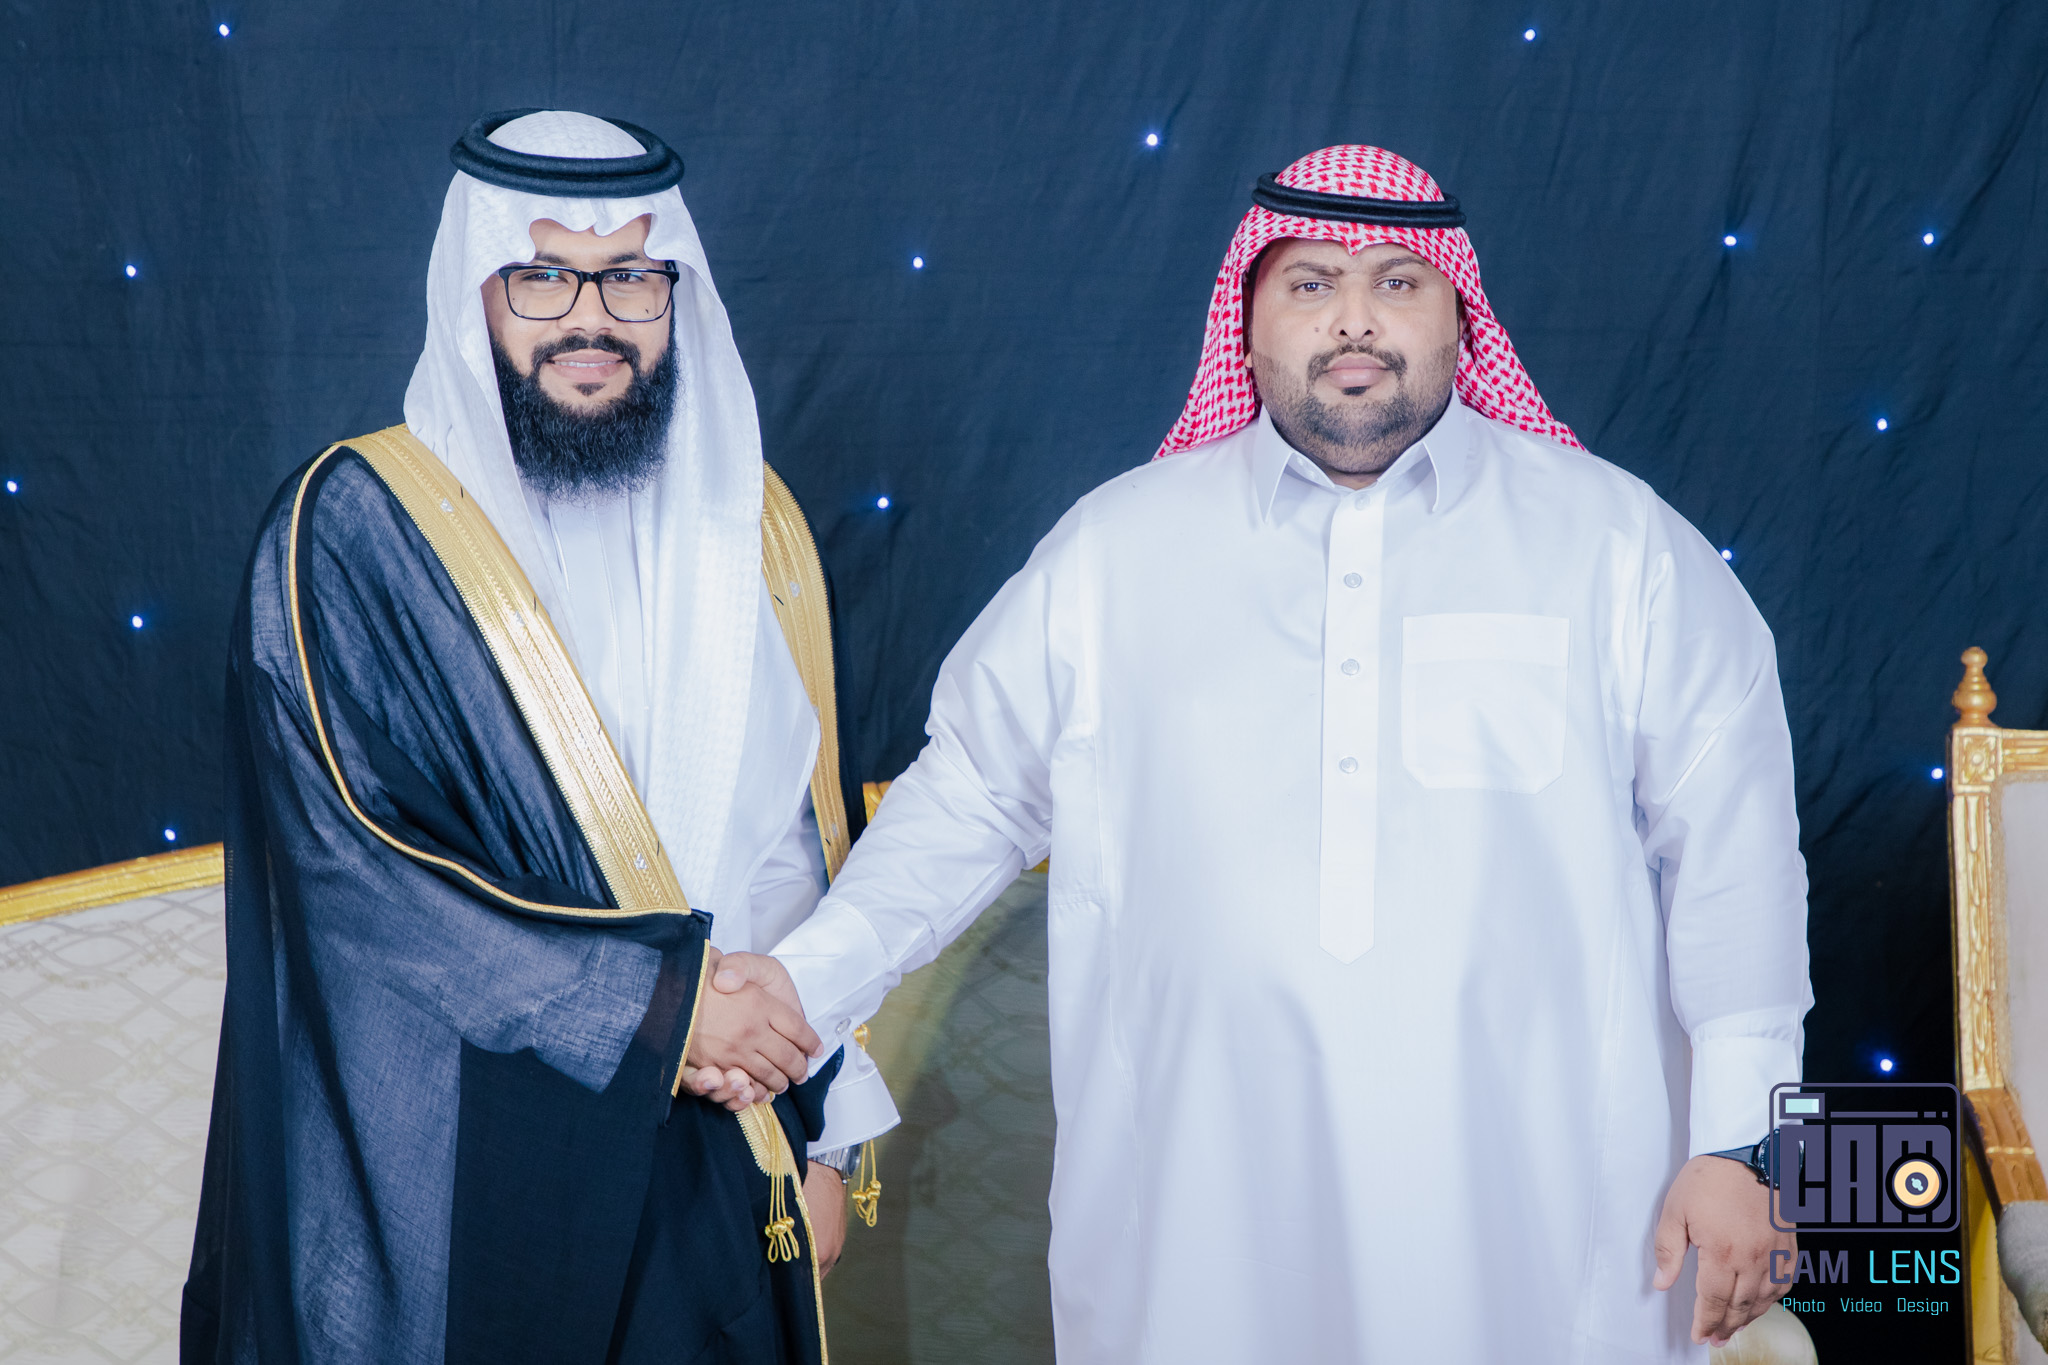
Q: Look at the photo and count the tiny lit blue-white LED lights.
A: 15